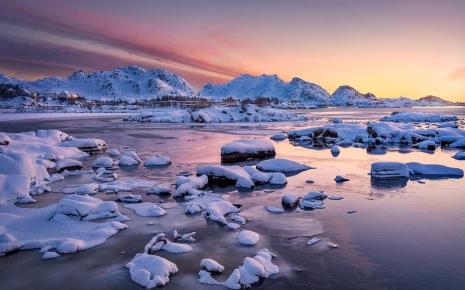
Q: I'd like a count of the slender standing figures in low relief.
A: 0